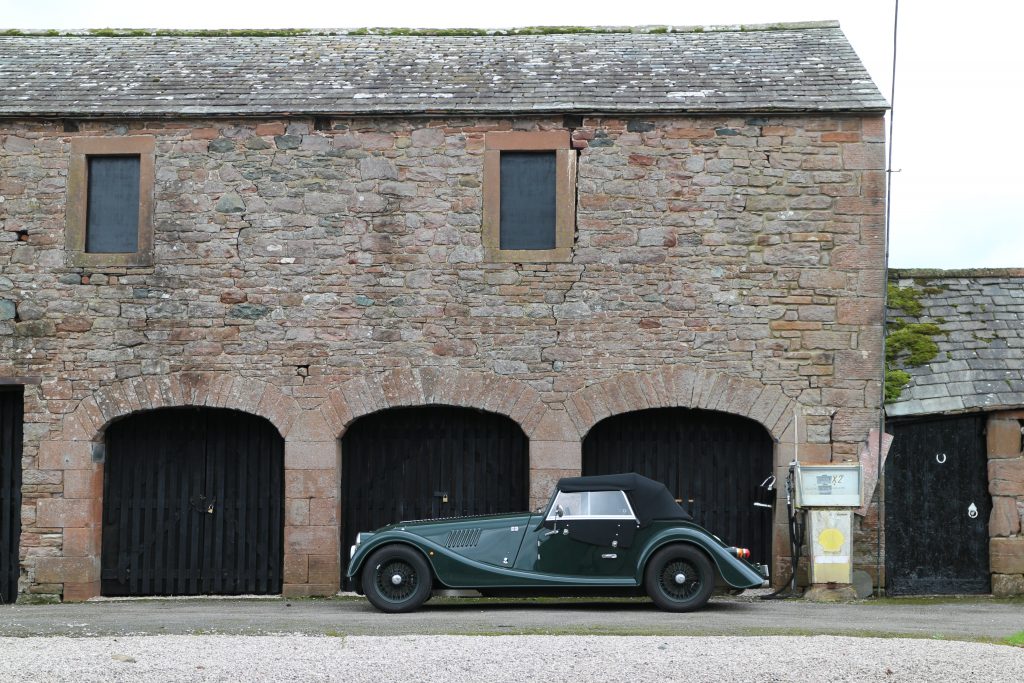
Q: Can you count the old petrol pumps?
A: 1